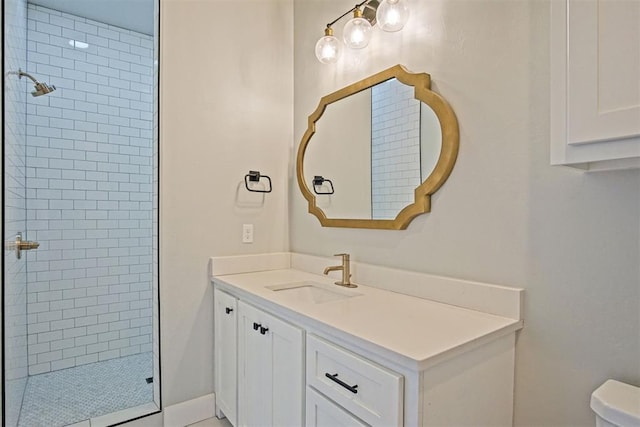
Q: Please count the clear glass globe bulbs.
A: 3